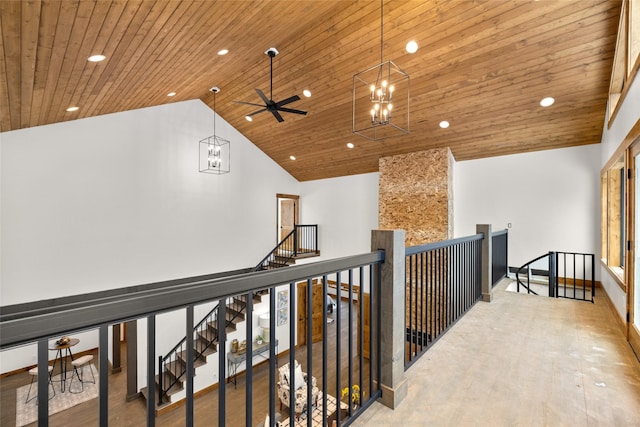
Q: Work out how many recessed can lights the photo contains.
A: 11